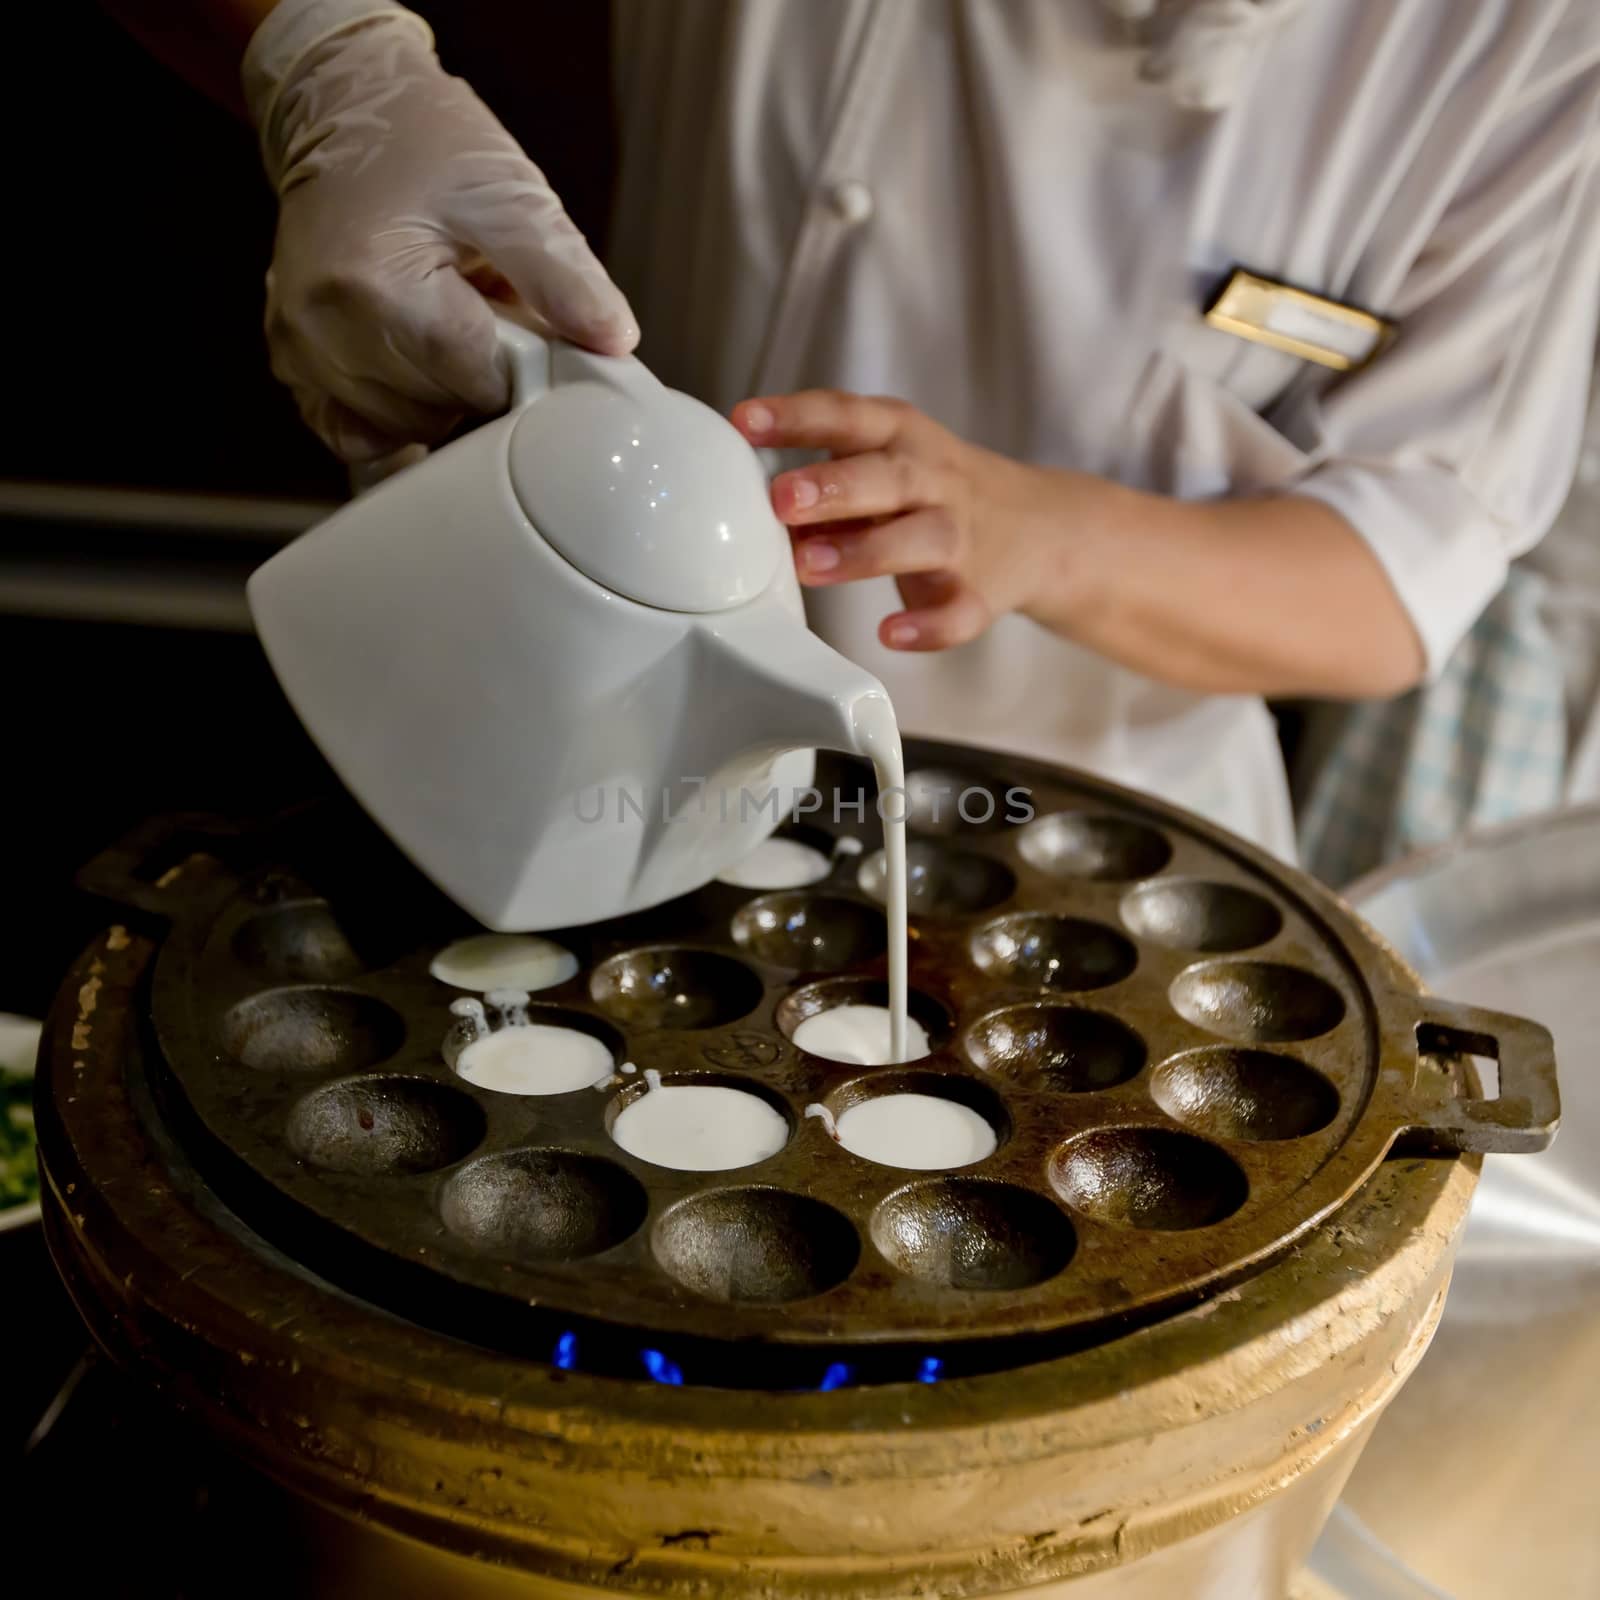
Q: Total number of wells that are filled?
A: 6